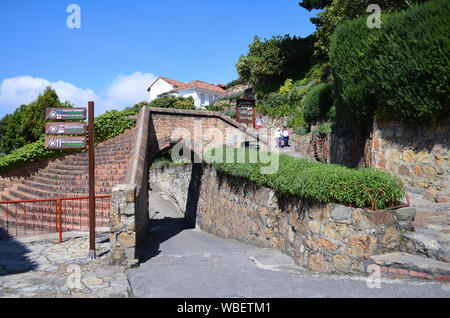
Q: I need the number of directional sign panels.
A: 3